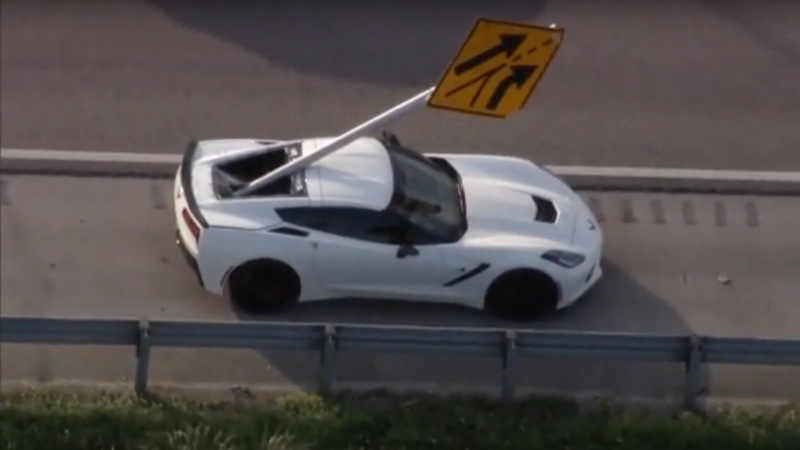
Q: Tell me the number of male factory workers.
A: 0